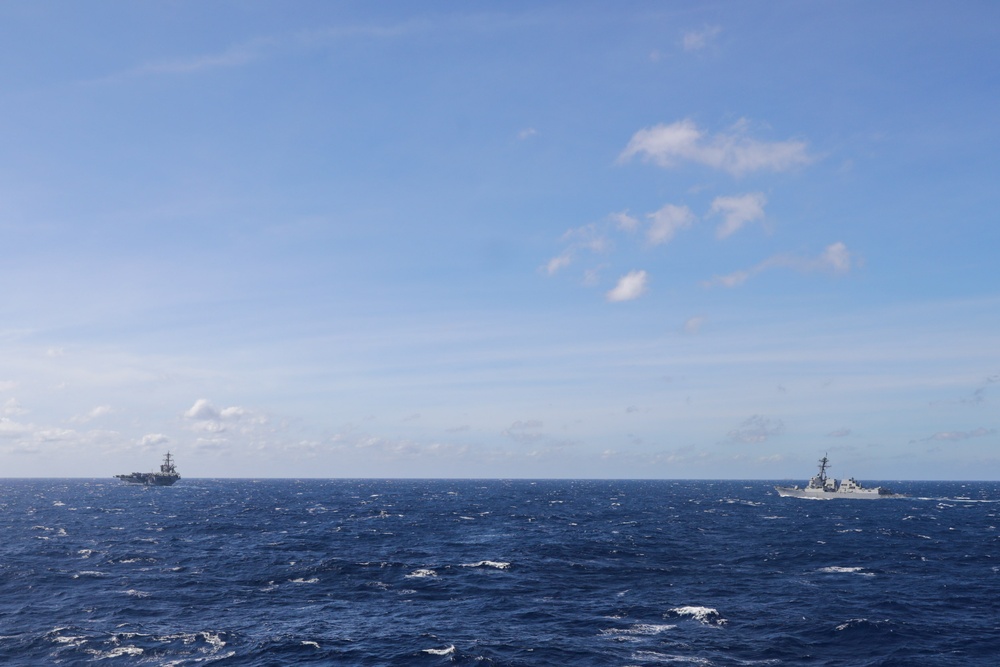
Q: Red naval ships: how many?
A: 0